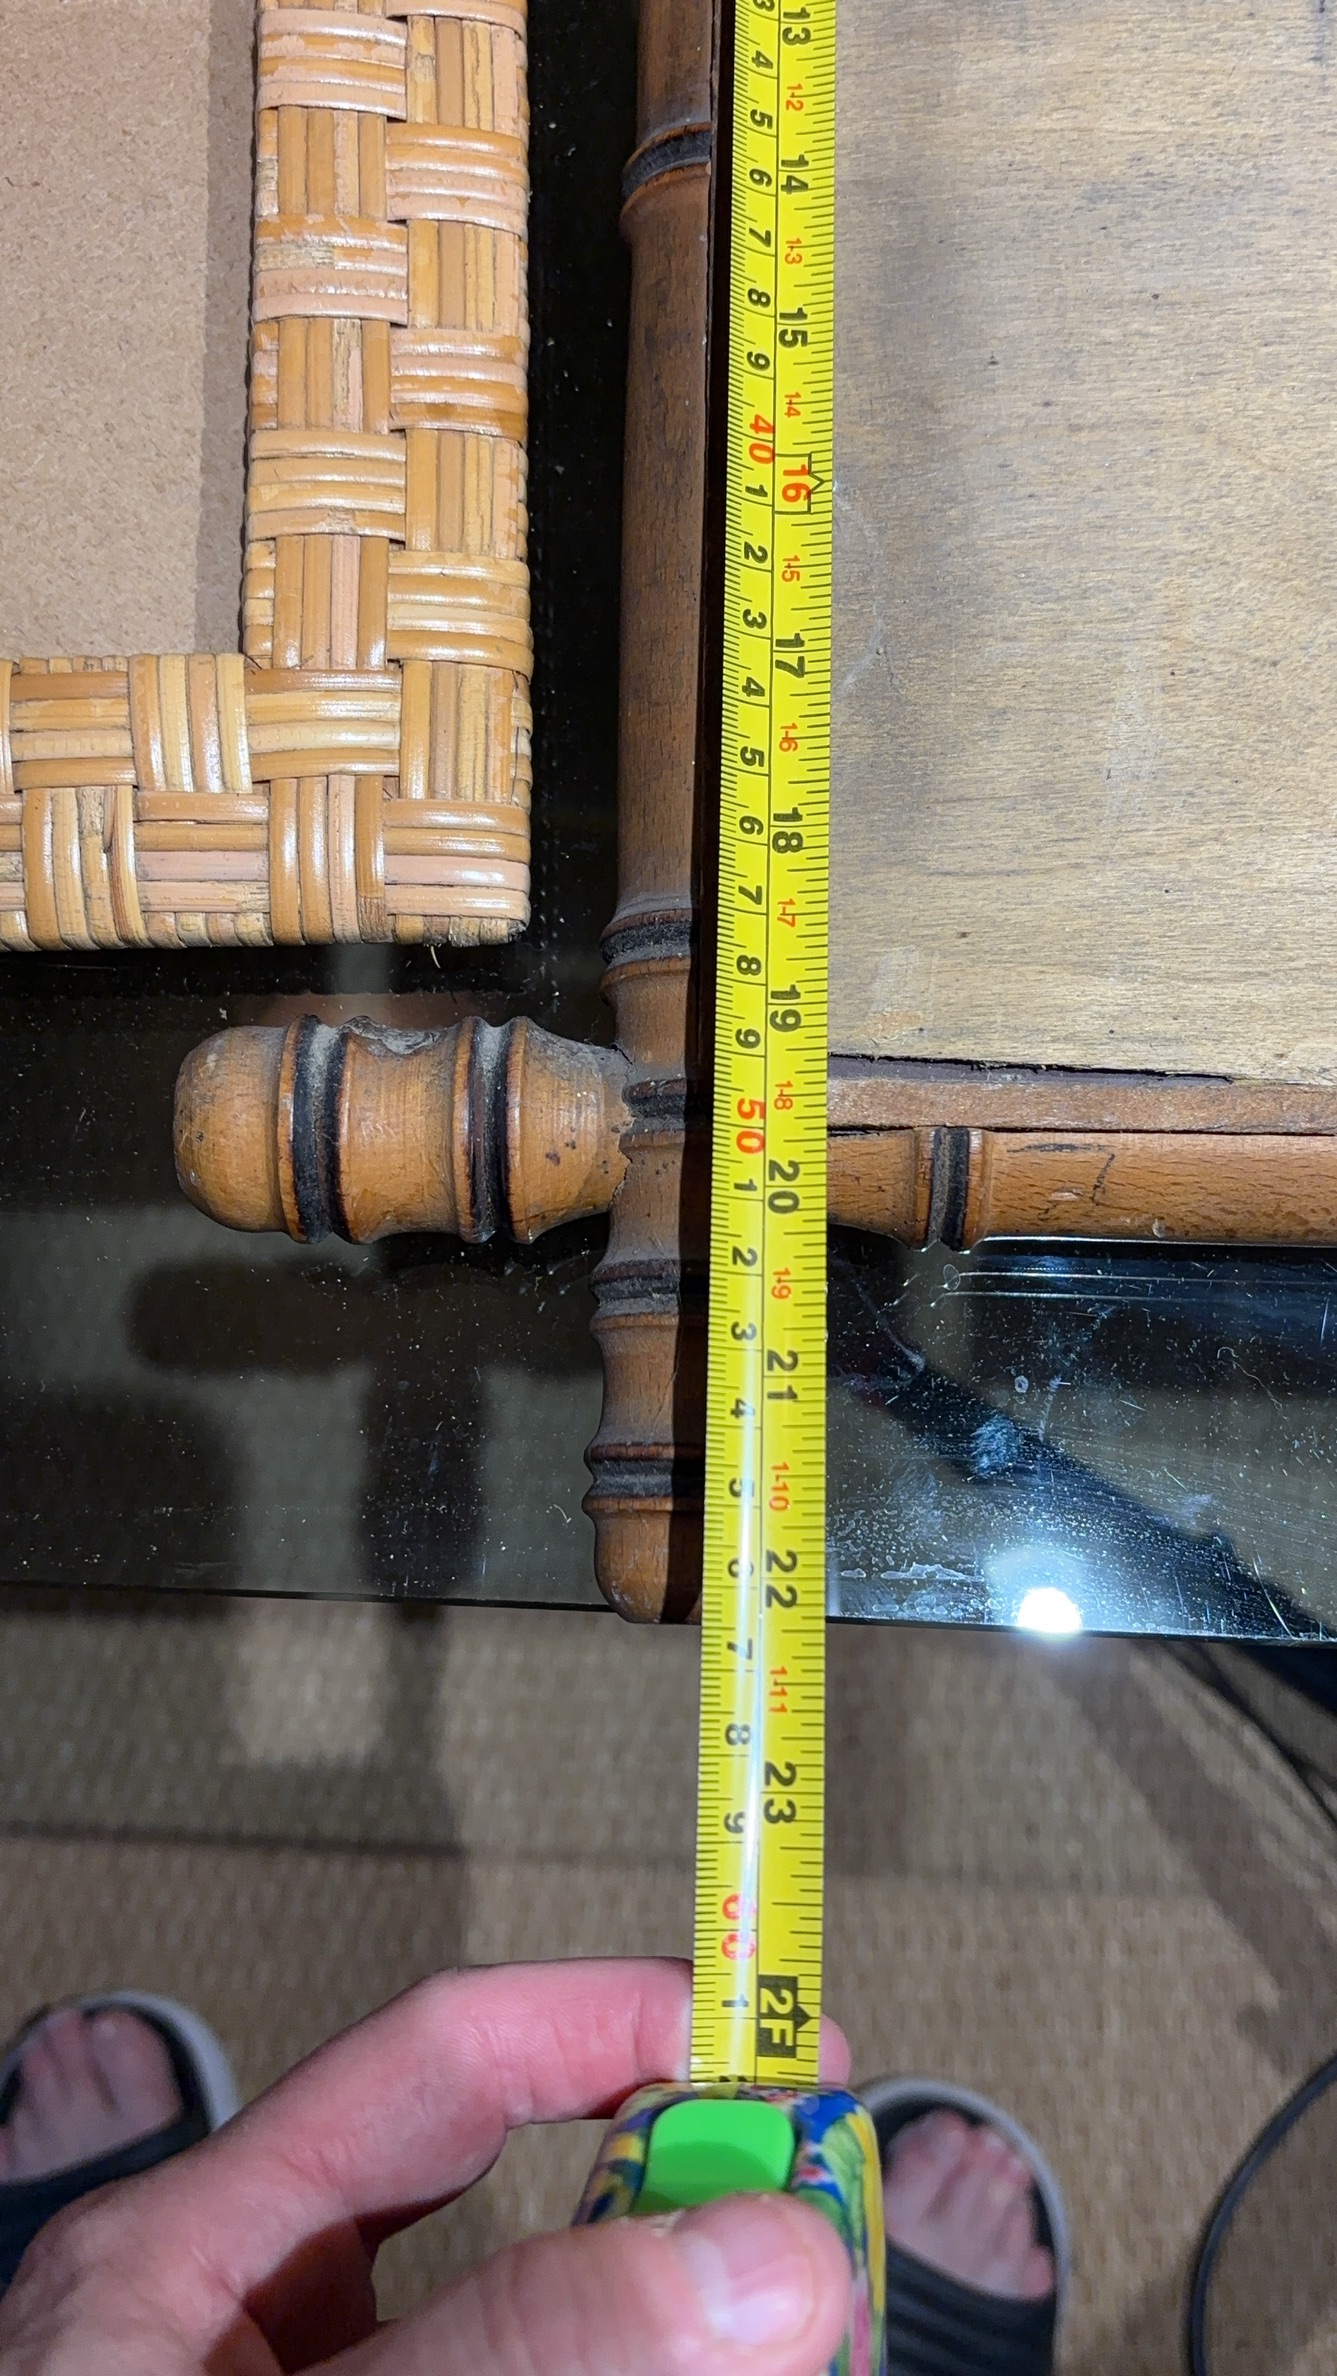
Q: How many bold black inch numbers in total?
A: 10